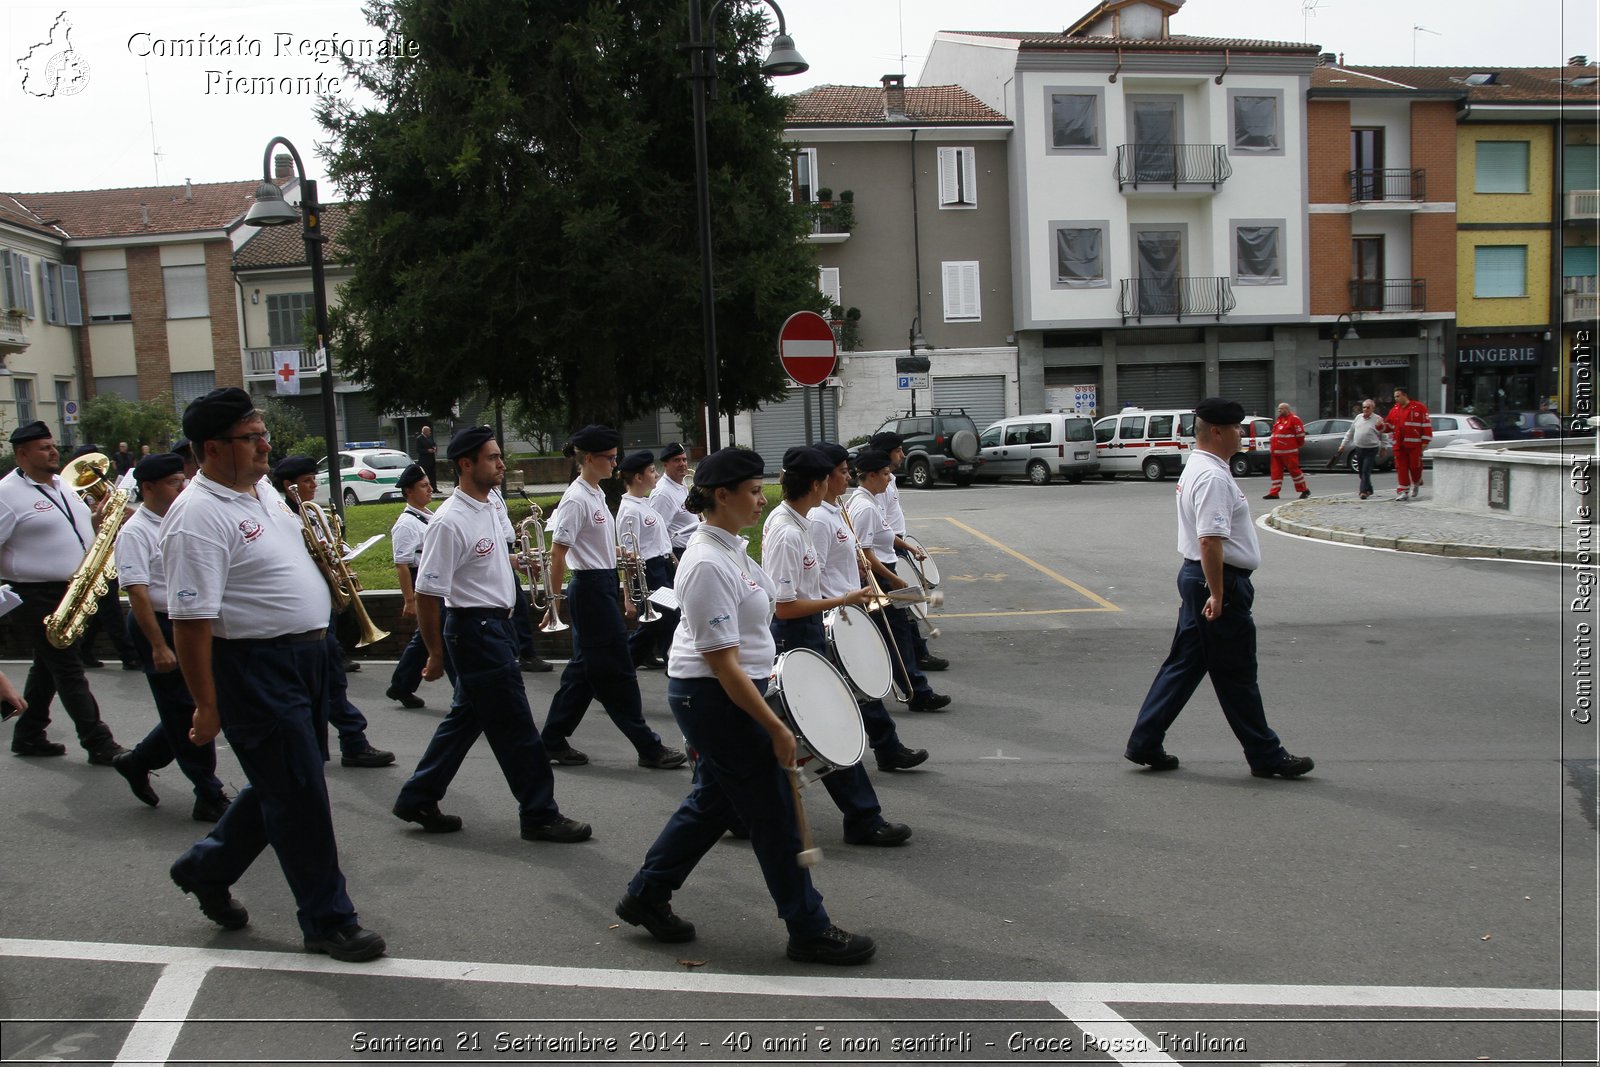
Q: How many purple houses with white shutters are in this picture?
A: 0